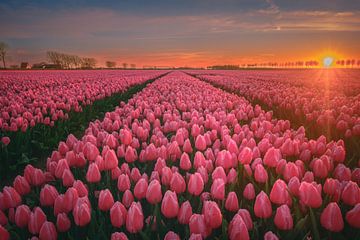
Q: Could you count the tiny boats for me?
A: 0